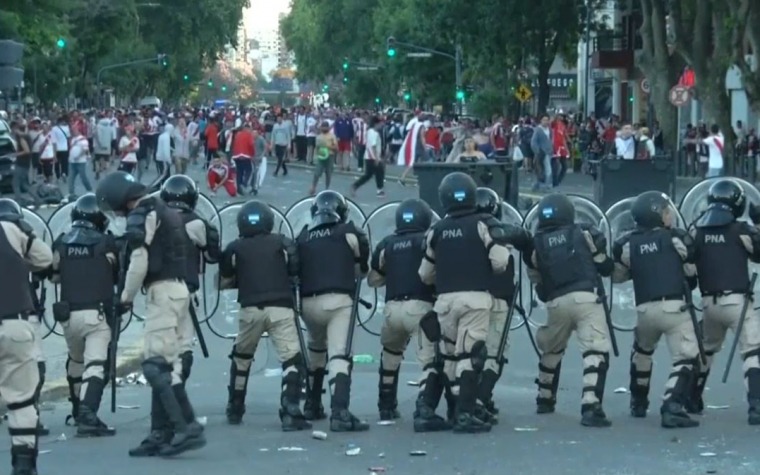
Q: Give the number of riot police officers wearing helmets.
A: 12